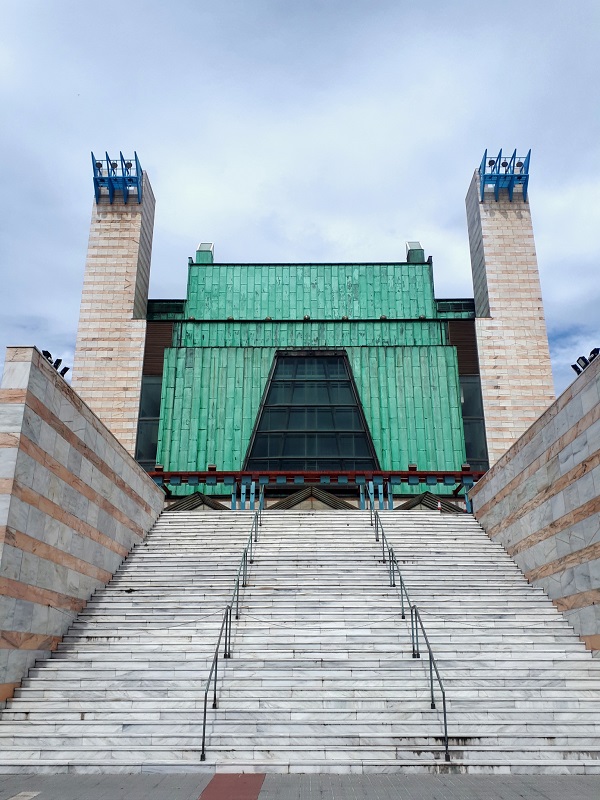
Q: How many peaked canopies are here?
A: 3